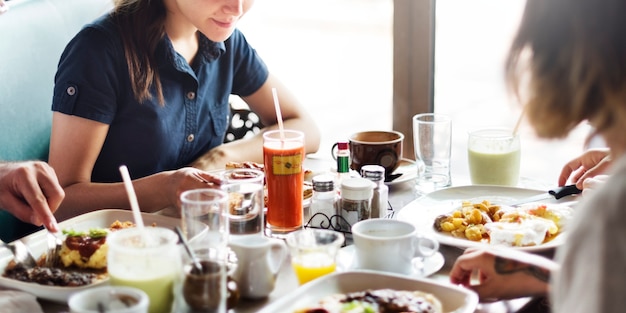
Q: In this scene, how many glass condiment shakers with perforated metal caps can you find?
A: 2